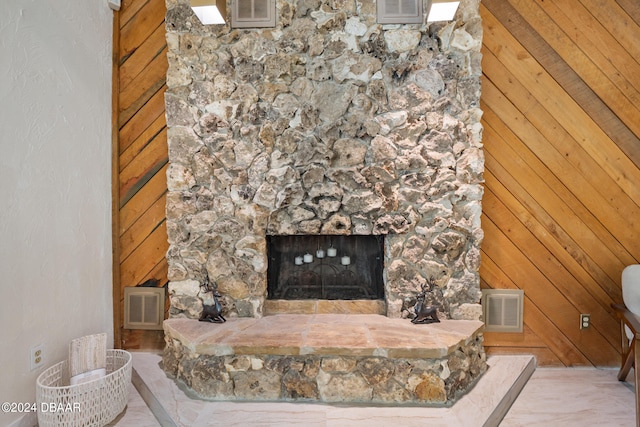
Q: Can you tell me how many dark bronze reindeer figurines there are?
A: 2